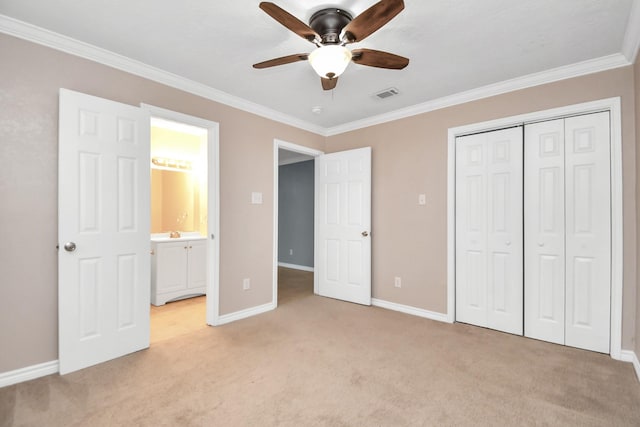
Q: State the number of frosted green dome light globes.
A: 0